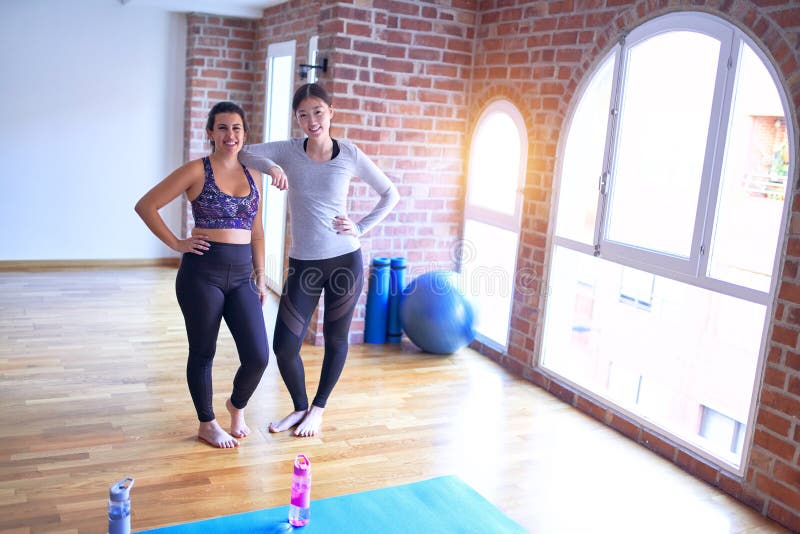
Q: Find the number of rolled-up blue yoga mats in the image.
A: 2